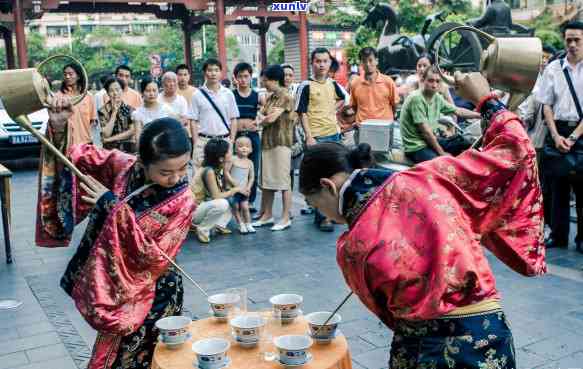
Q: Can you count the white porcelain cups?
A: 7